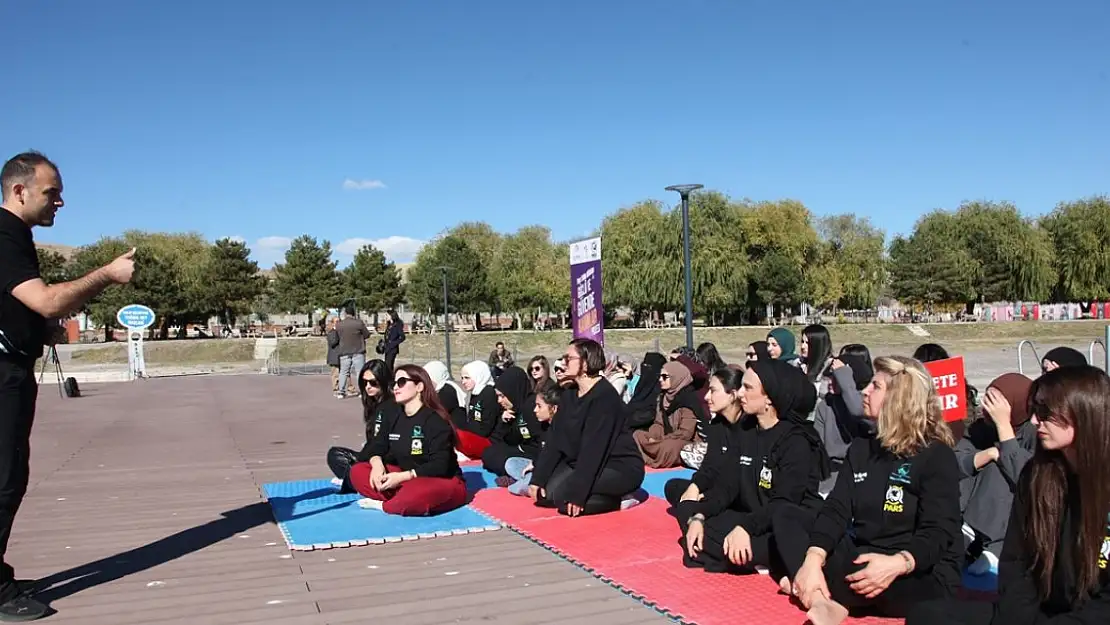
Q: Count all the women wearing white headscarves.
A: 2